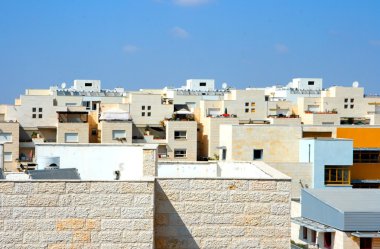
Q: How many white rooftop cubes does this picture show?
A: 3